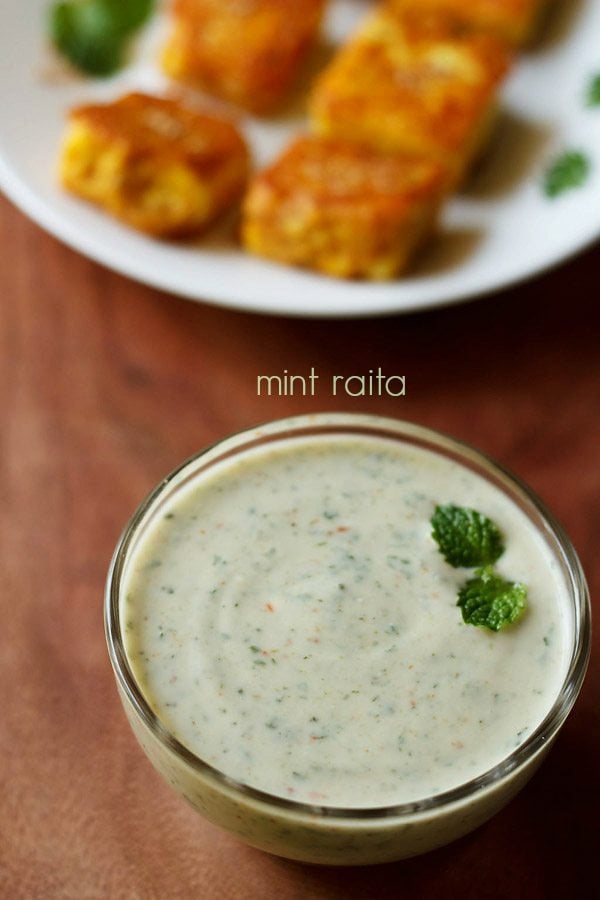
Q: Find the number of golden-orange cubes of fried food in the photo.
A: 5